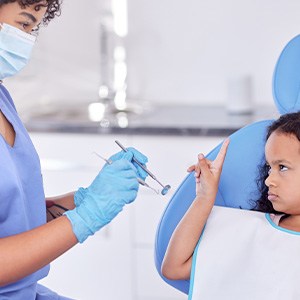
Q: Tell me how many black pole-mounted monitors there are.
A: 0